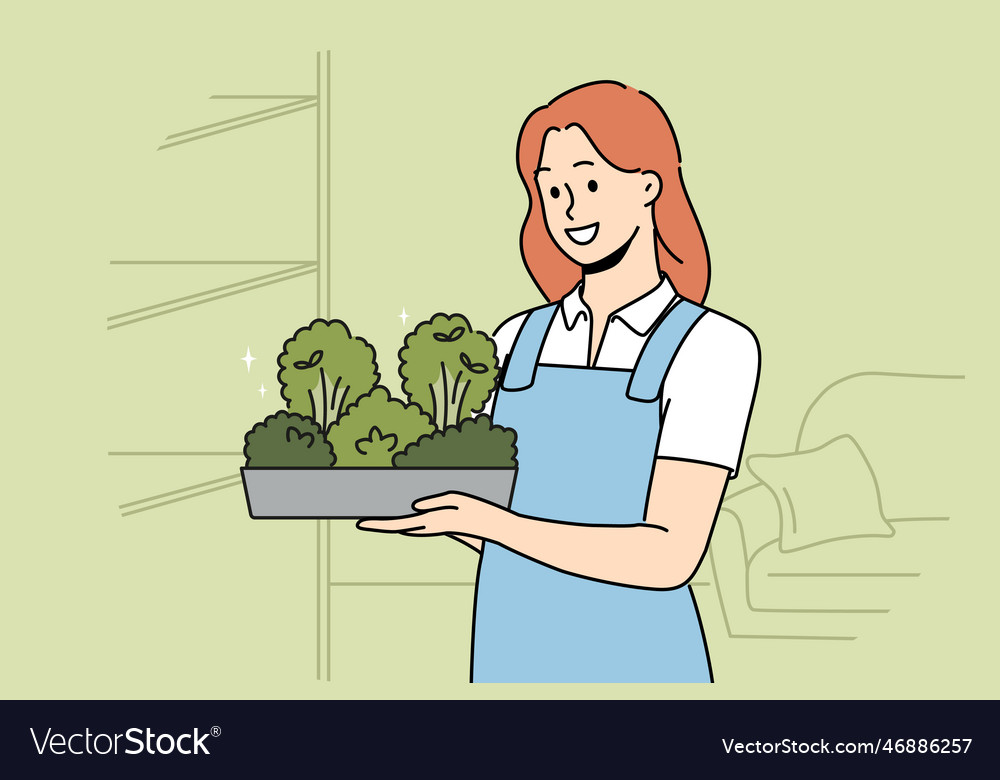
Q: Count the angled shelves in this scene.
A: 3